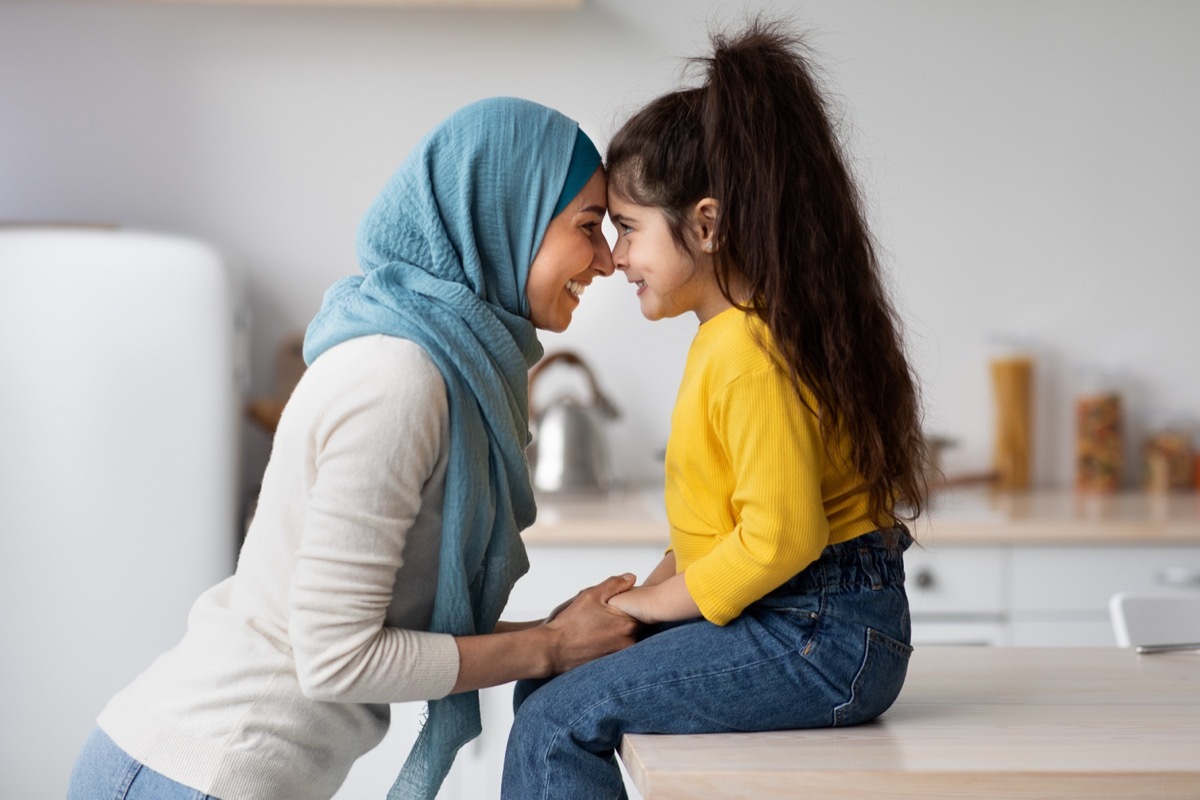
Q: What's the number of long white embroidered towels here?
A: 0